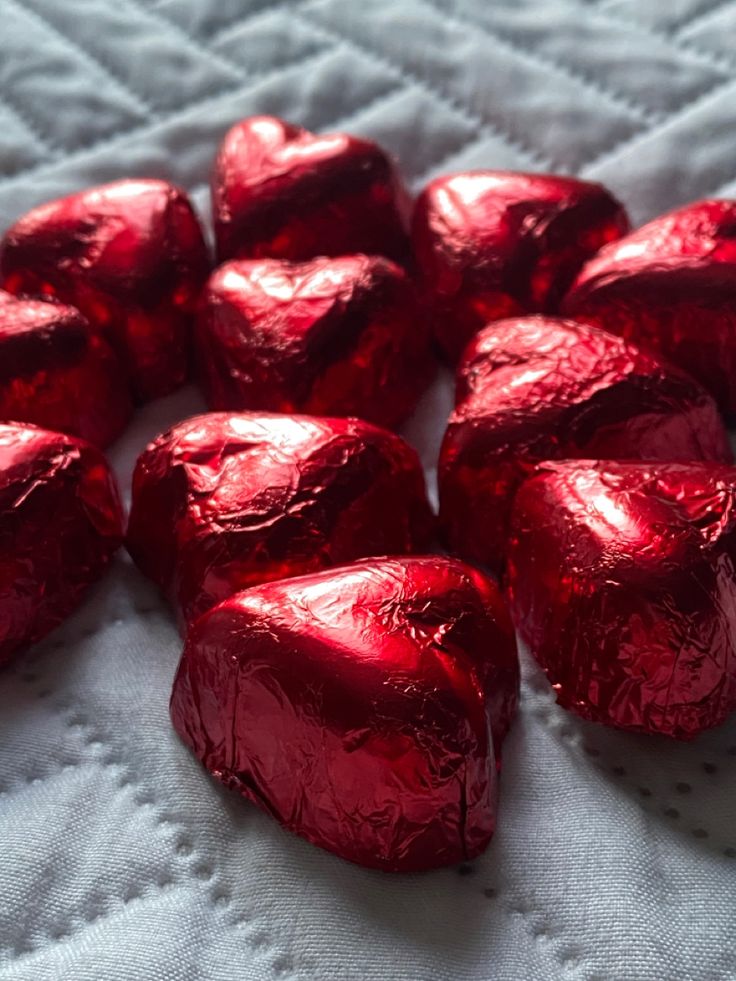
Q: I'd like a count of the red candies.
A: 11